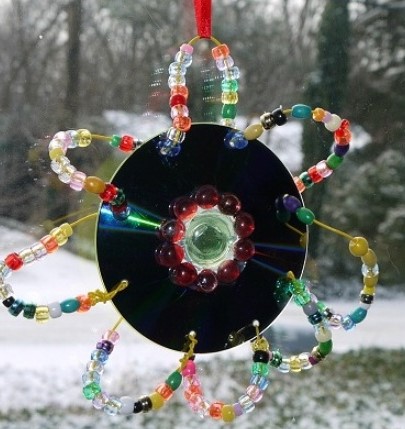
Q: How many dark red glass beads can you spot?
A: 10